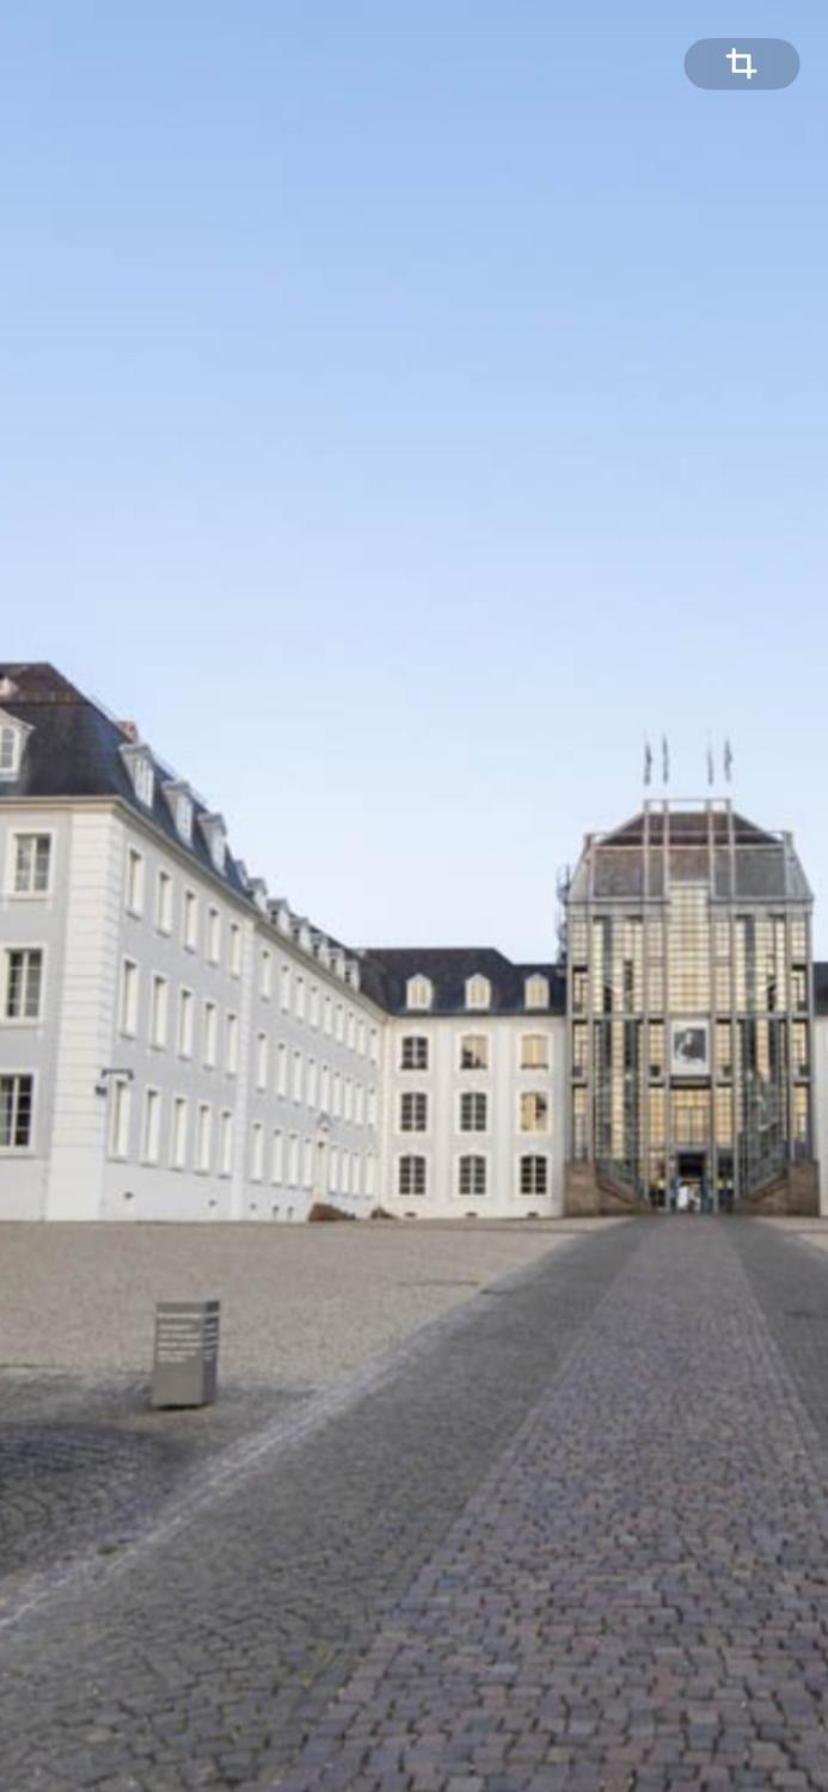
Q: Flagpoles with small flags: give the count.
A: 4